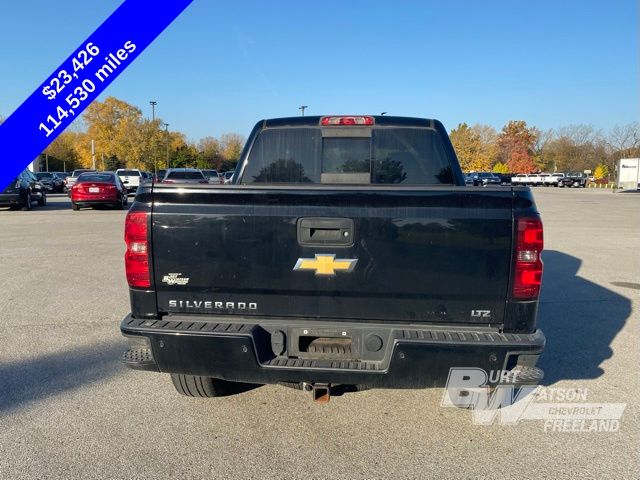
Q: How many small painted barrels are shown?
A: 0